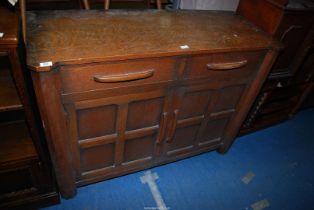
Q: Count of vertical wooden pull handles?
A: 2